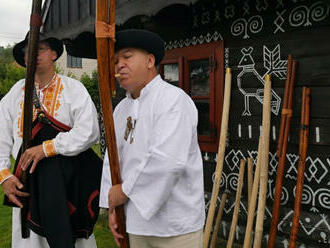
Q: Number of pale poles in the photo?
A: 6